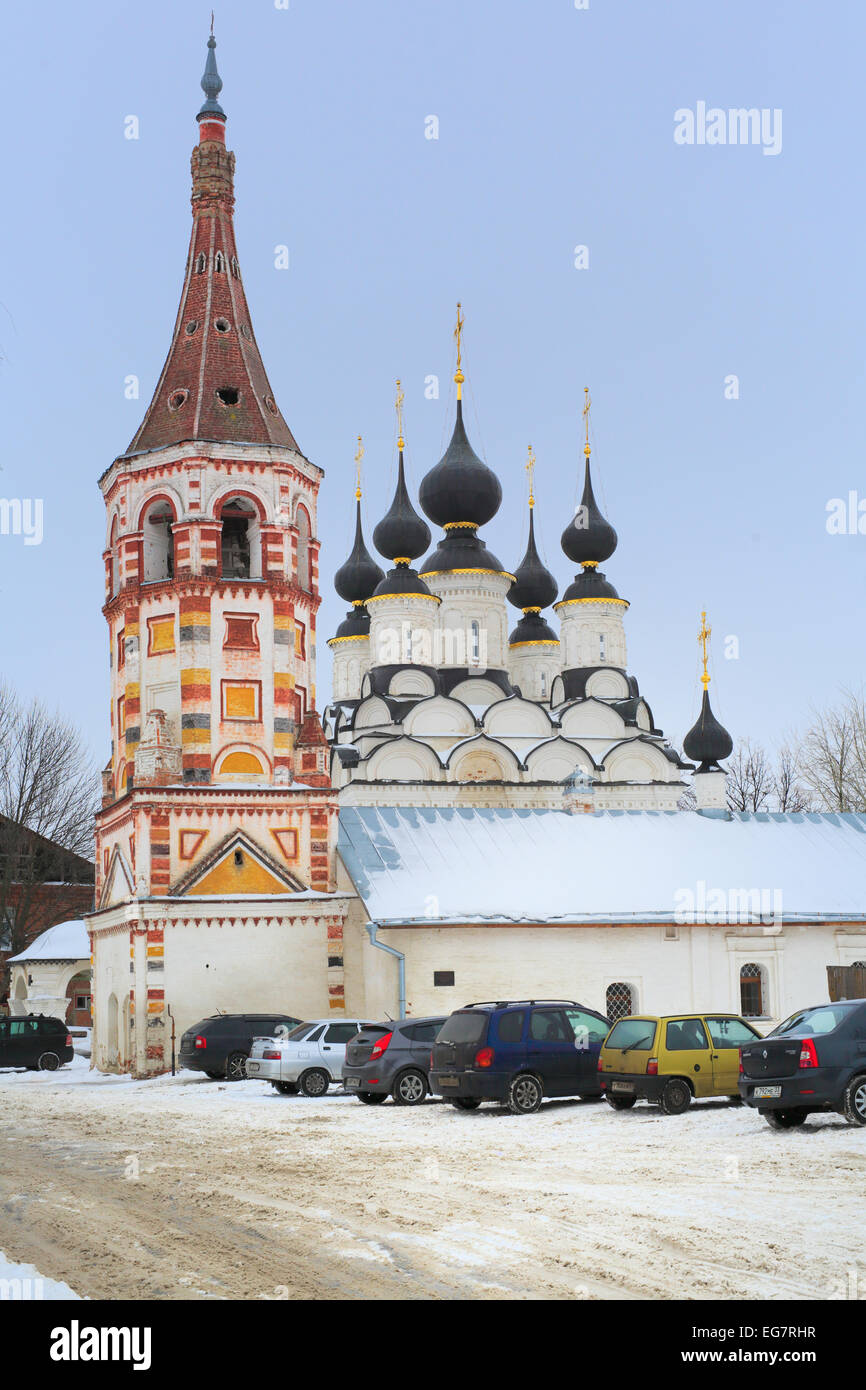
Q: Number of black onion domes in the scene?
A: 6